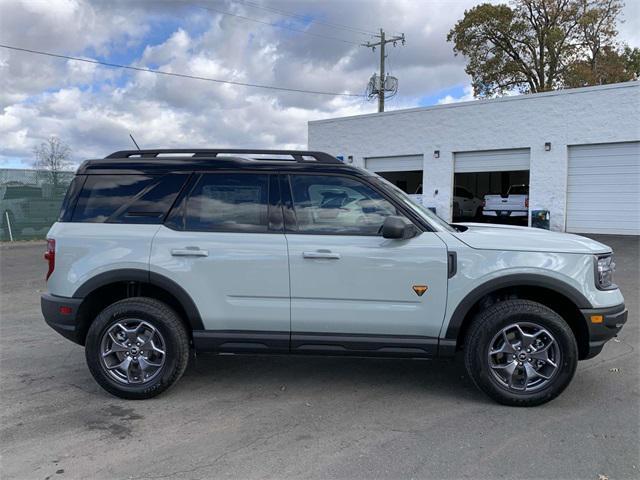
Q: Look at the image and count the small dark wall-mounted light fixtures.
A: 3